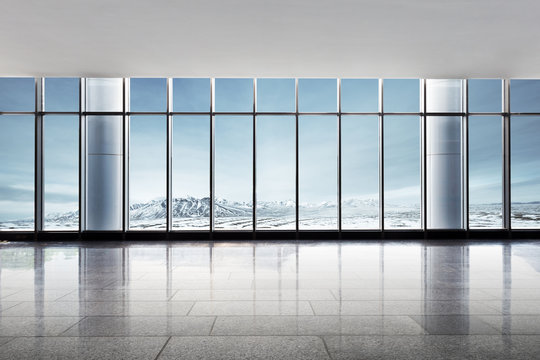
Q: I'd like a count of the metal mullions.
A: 12